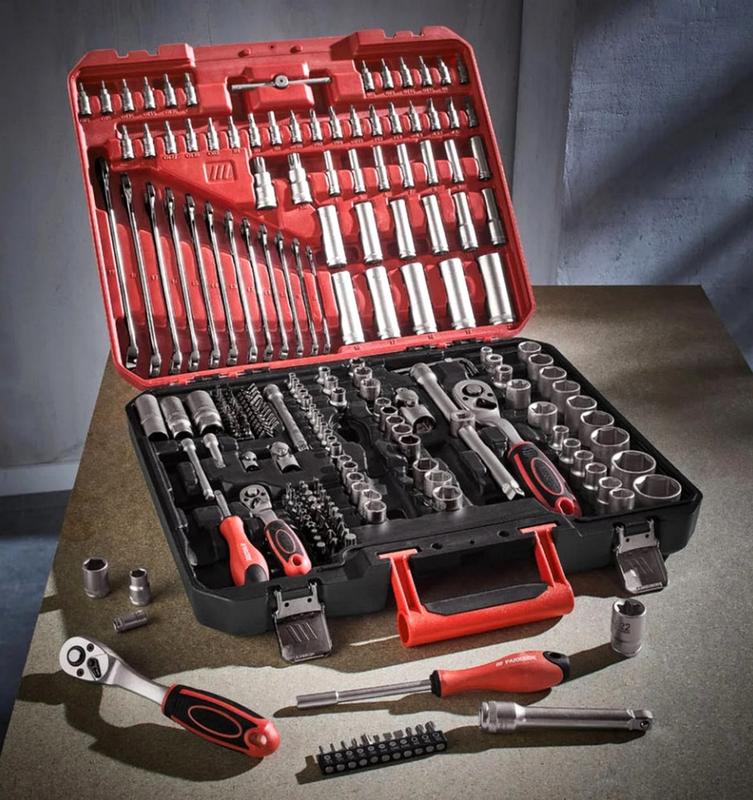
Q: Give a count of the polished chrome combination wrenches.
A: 12